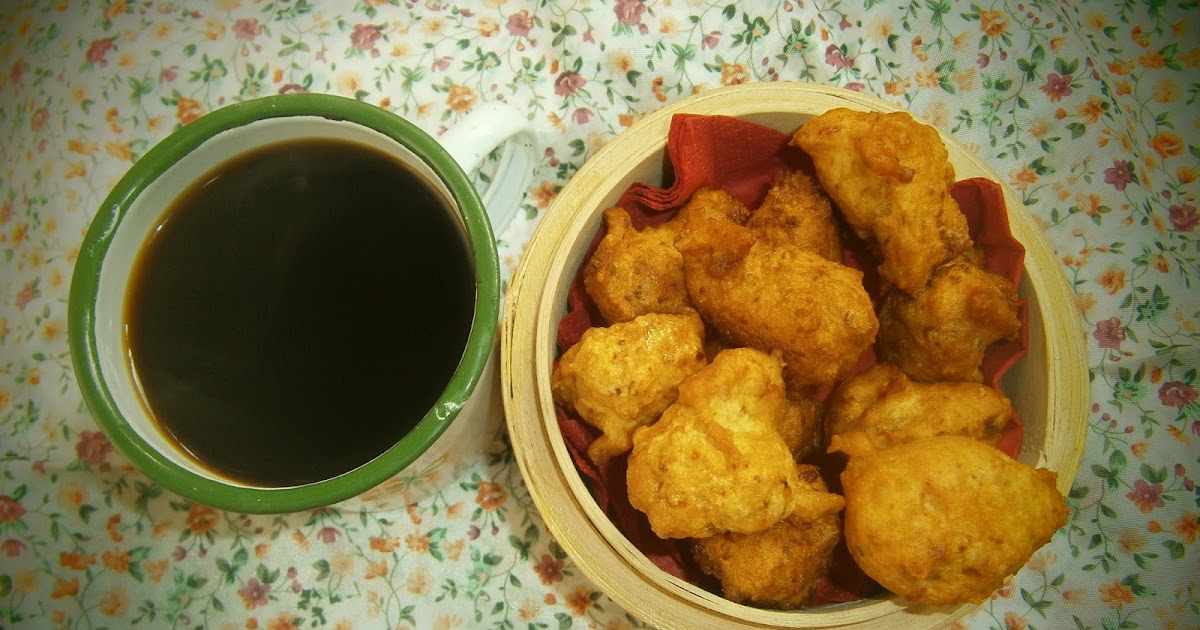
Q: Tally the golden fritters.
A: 11